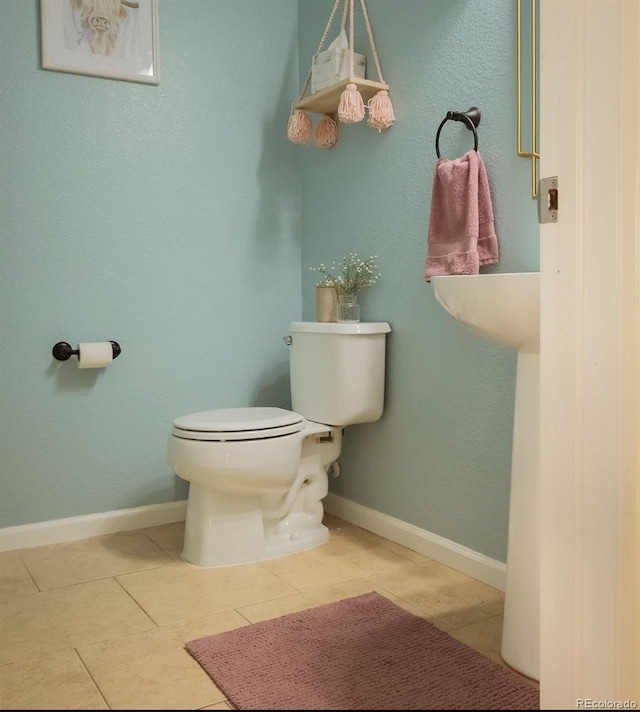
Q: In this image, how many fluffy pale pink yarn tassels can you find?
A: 4